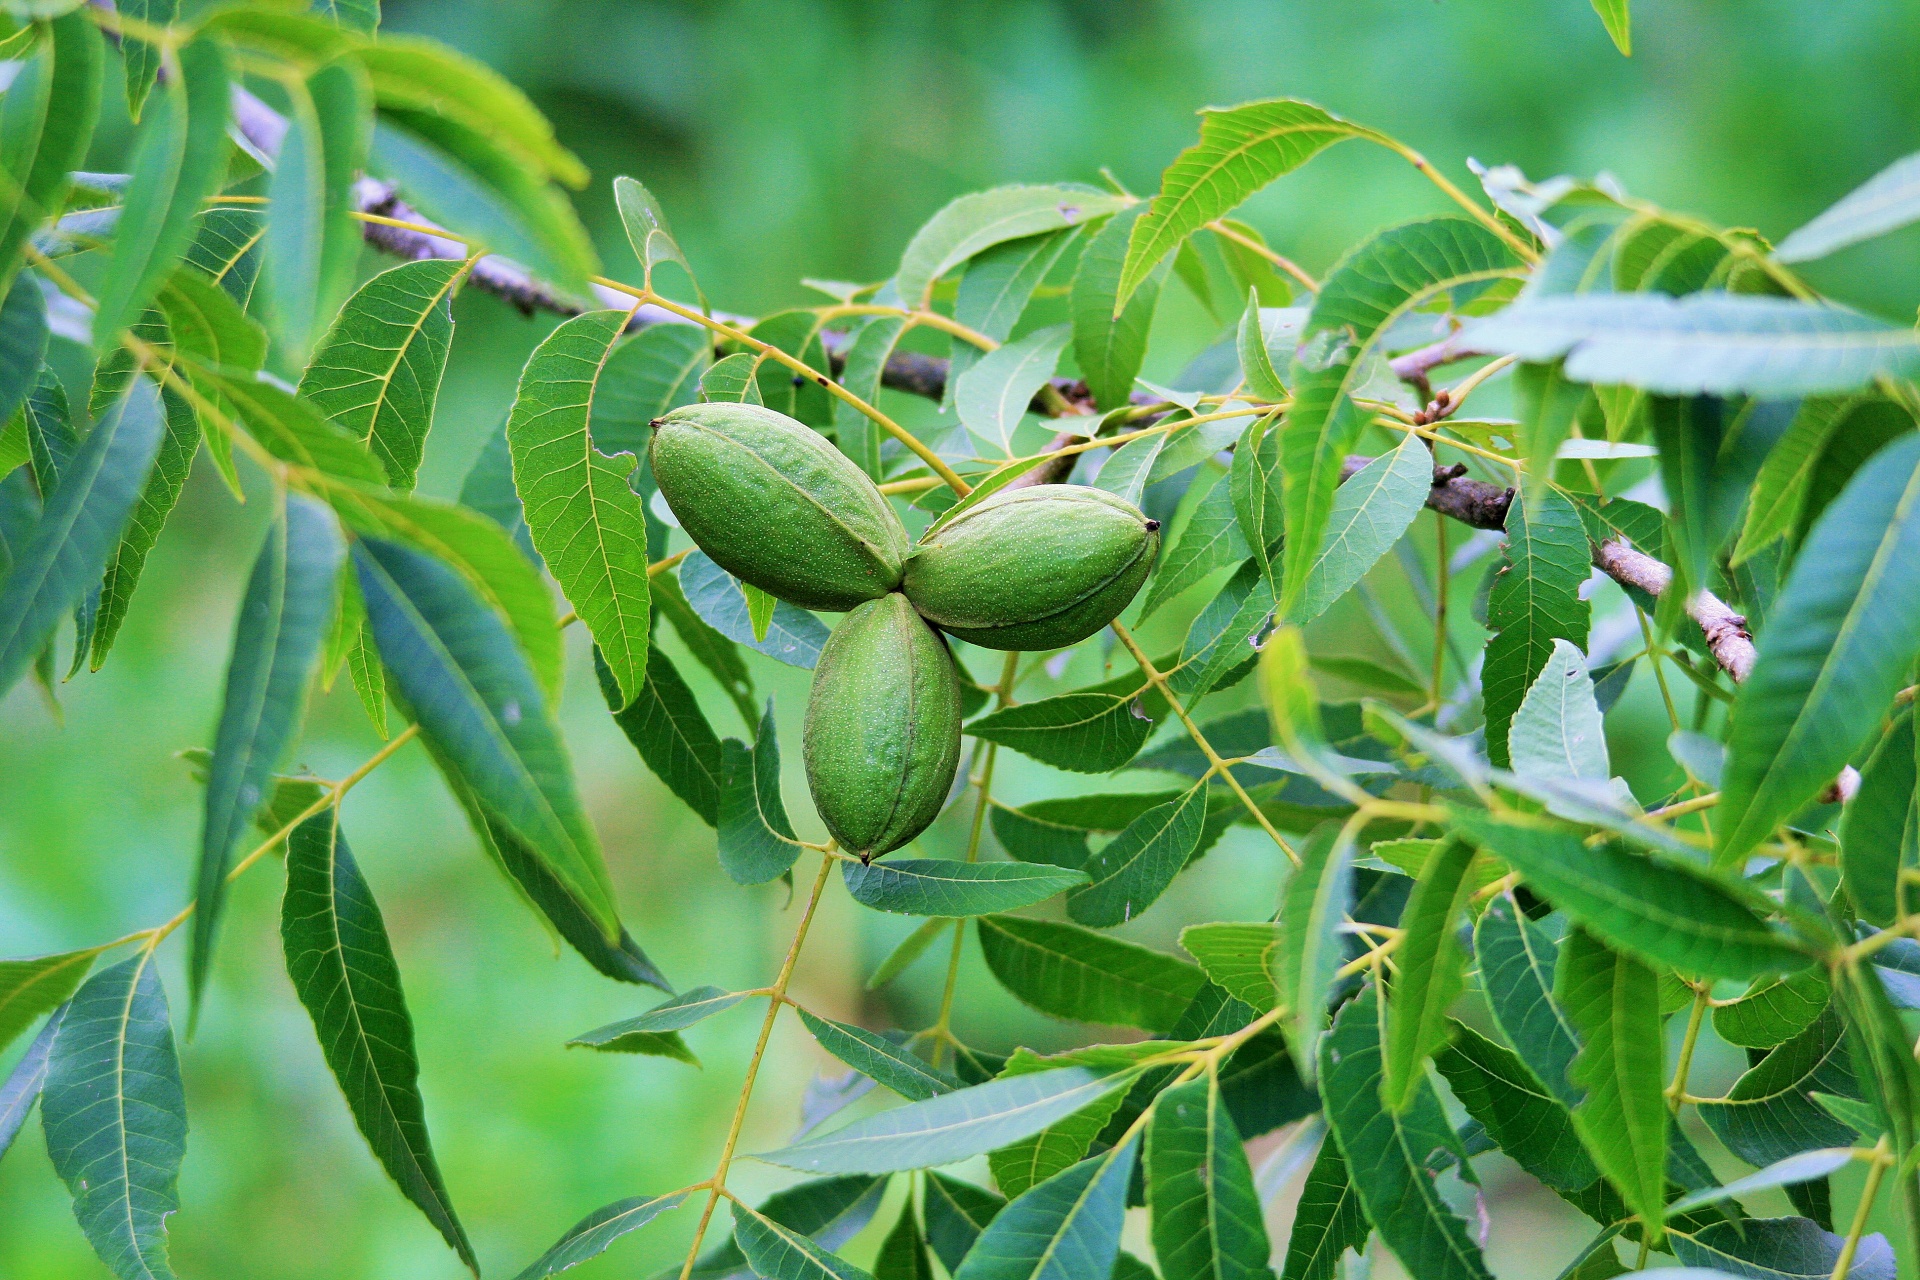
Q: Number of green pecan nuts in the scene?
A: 3